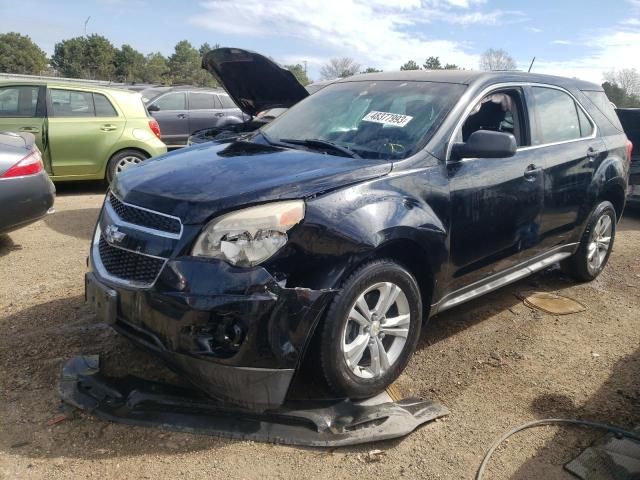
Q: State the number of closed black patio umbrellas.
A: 0